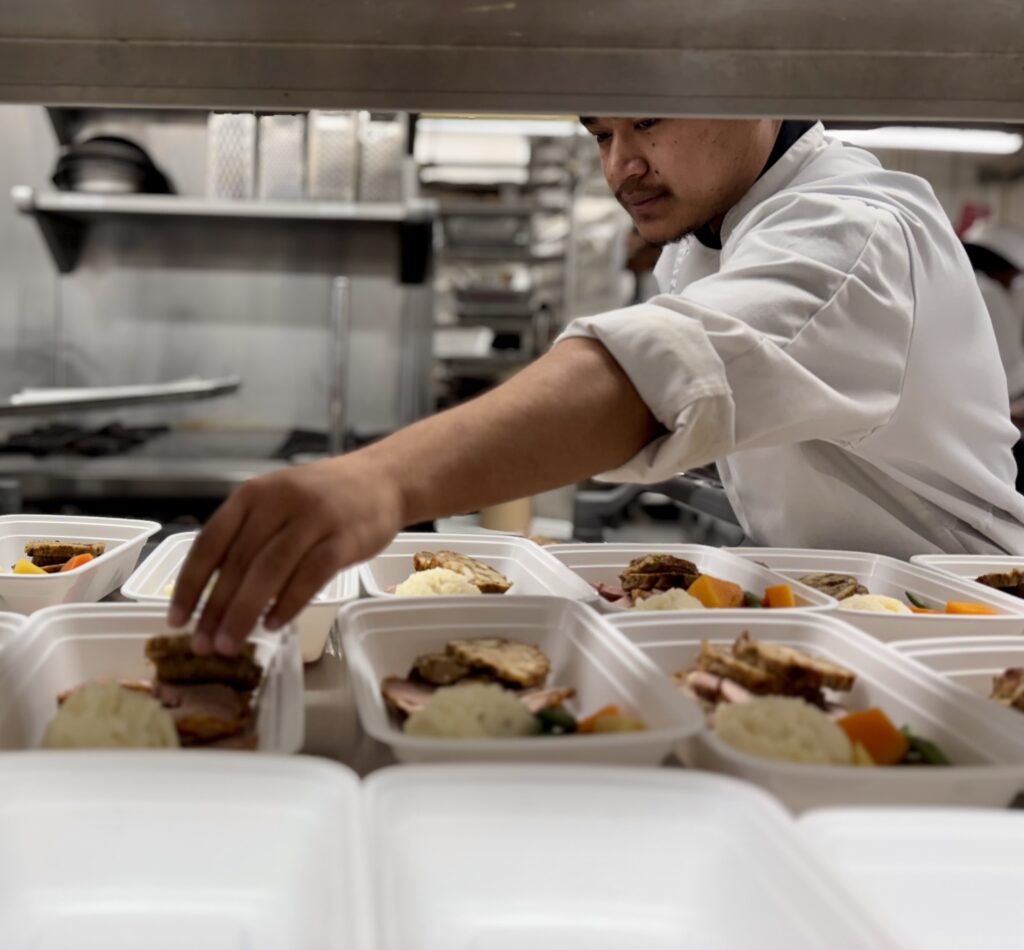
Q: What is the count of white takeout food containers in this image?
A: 14